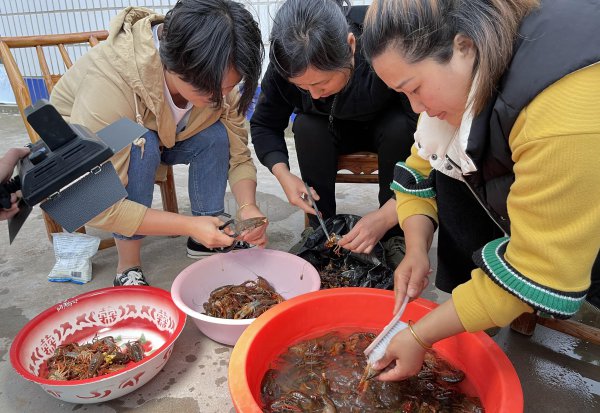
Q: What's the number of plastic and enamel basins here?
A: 3